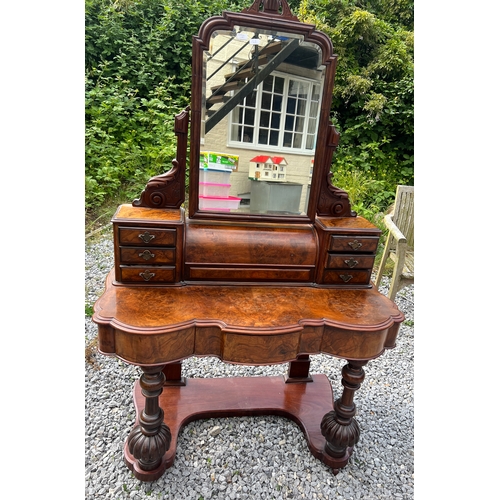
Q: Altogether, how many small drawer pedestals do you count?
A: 2